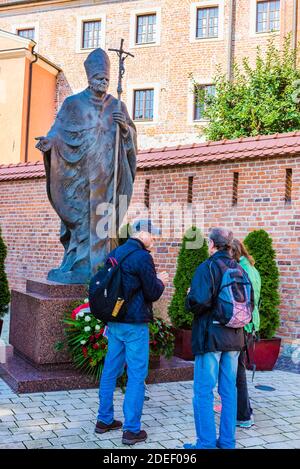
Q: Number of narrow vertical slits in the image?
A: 4